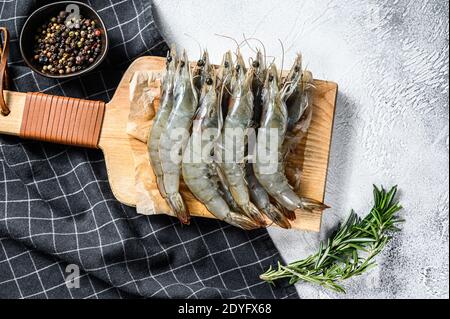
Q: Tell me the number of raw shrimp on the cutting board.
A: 9